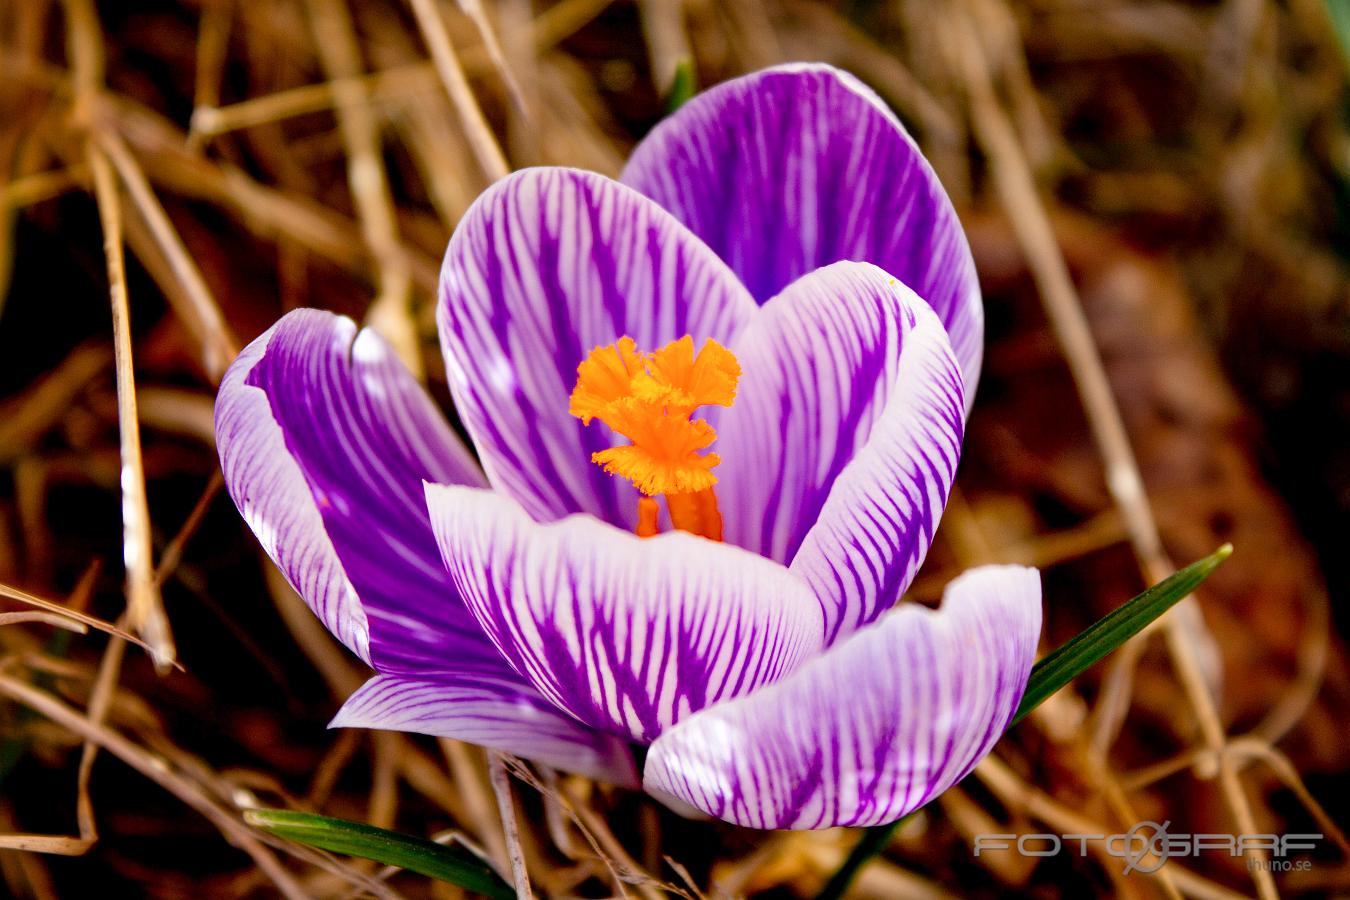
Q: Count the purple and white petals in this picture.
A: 6